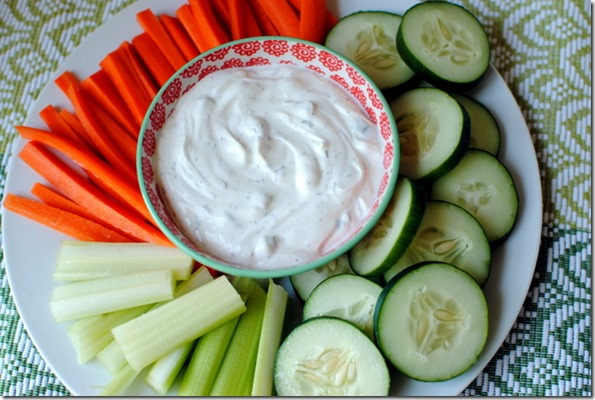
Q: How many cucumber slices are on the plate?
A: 11